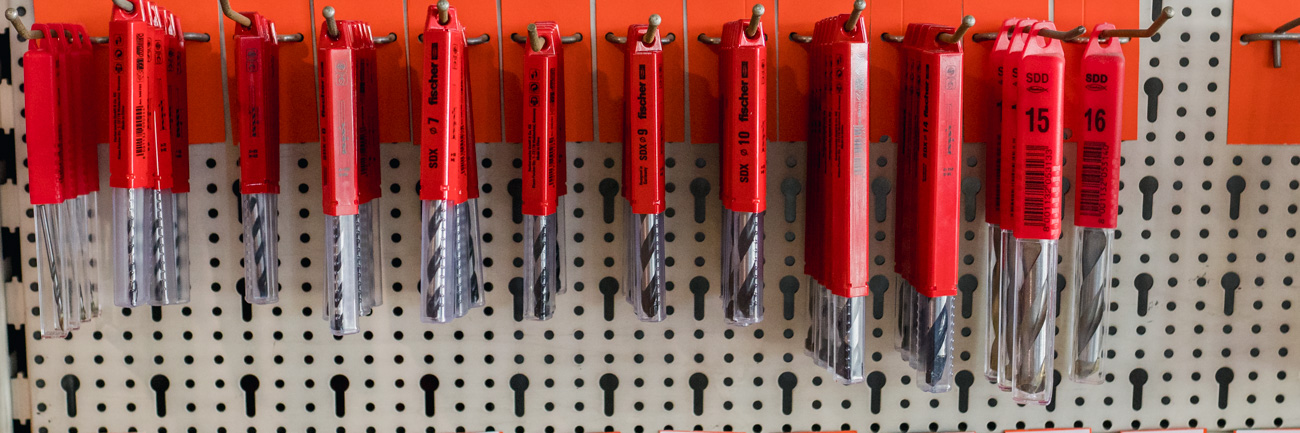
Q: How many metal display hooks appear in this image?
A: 13